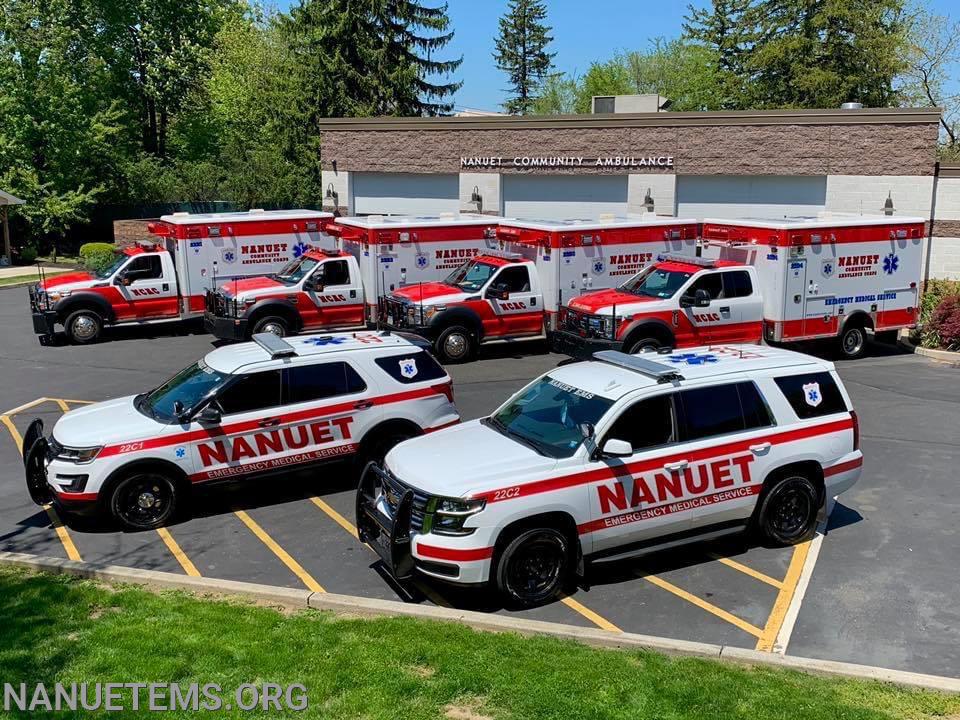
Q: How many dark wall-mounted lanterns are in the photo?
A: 4